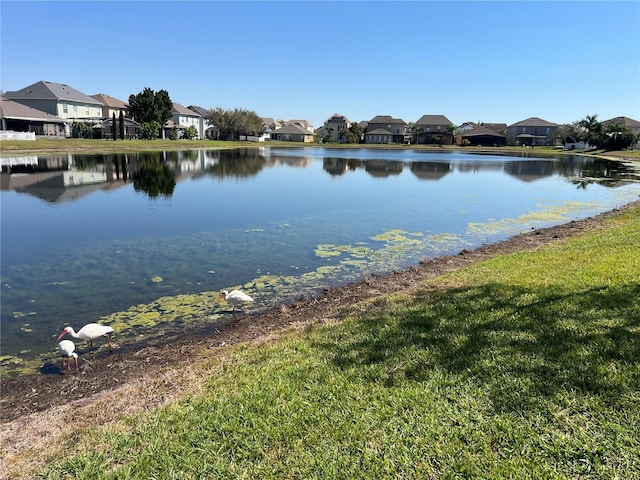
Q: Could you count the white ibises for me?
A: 3